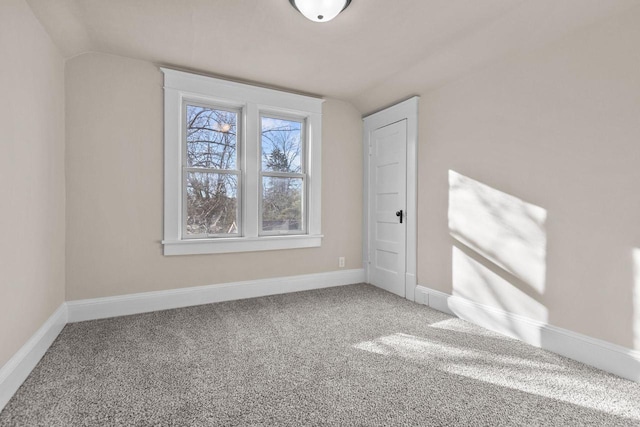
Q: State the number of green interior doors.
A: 0